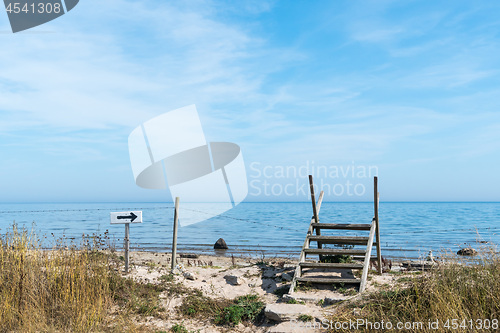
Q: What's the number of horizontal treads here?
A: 5